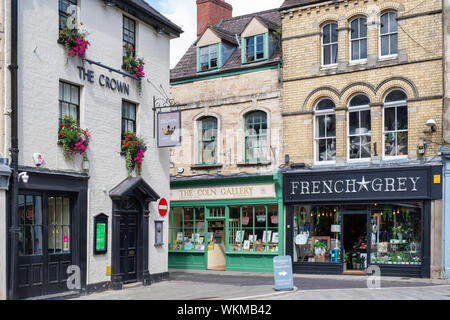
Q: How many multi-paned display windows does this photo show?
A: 2